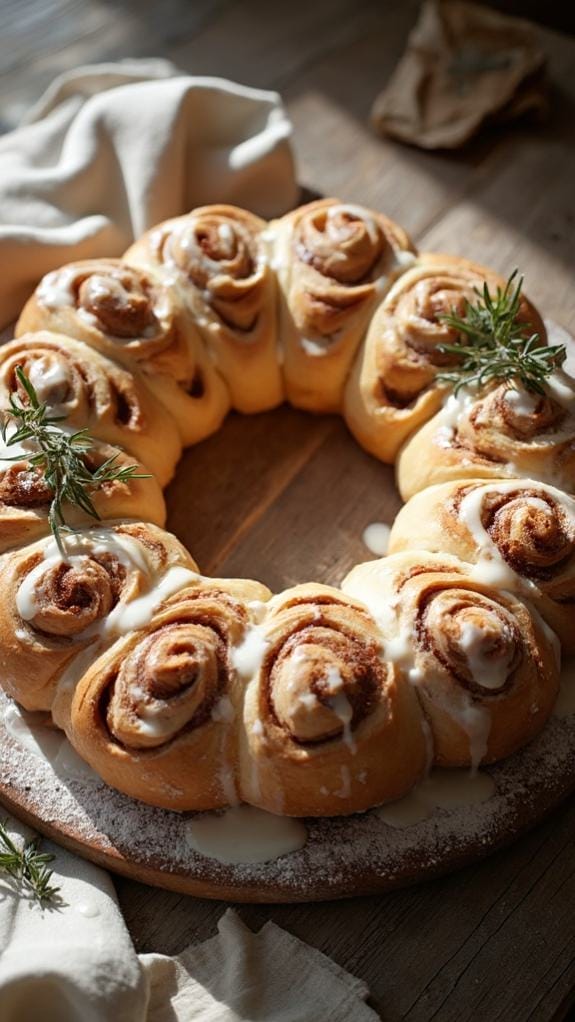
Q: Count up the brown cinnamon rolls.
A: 12